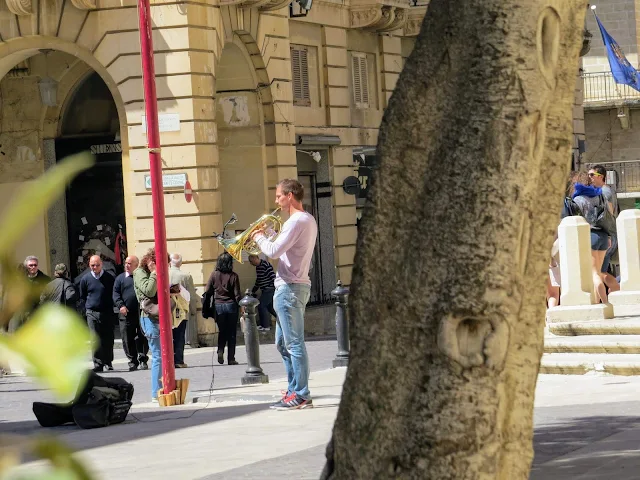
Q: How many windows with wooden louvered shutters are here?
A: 2